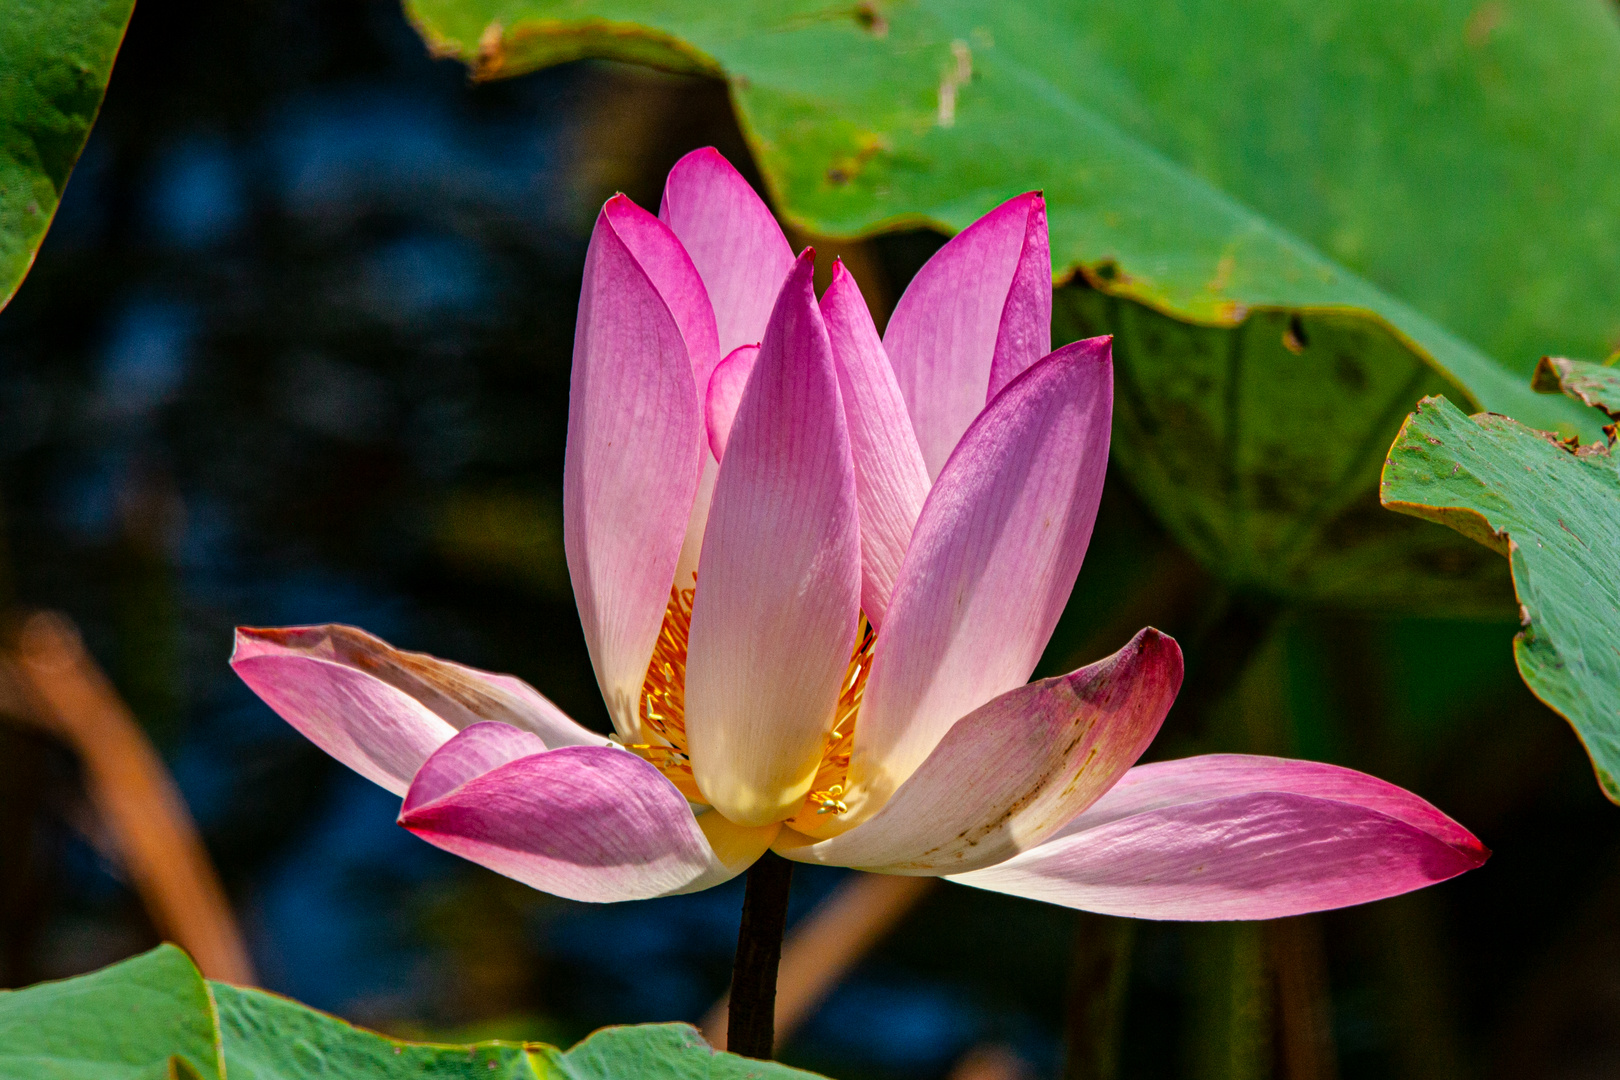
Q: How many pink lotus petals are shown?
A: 11